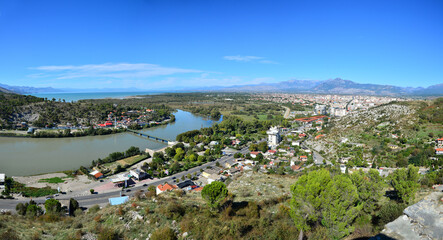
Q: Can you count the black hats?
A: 0